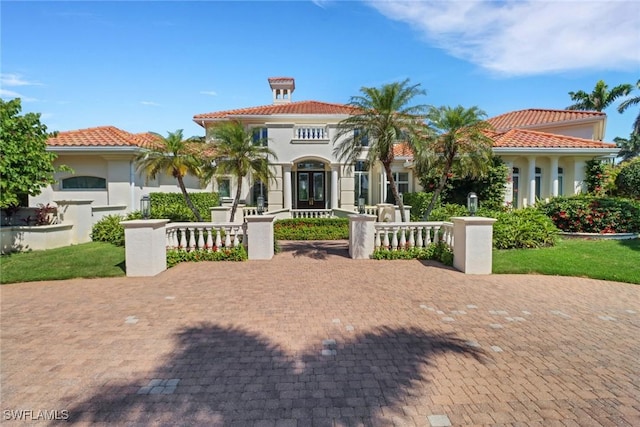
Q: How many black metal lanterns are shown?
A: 4